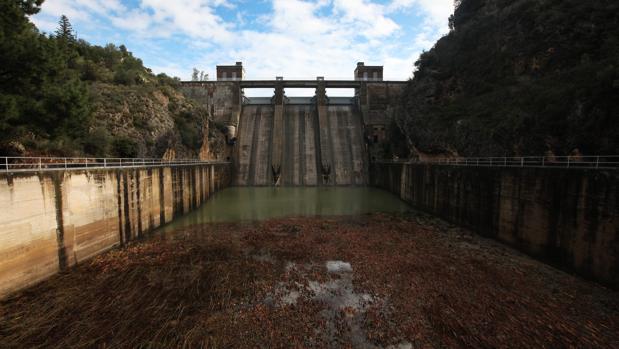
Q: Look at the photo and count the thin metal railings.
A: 2